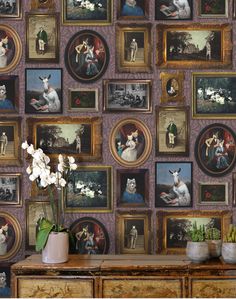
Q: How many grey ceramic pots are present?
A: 3